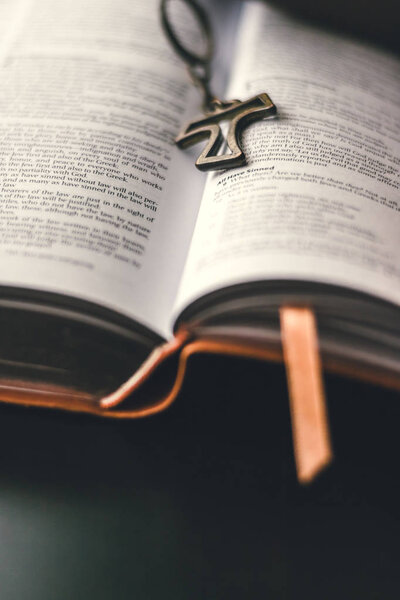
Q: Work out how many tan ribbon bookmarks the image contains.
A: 1